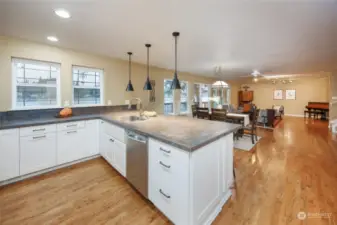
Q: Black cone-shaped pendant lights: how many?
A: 3